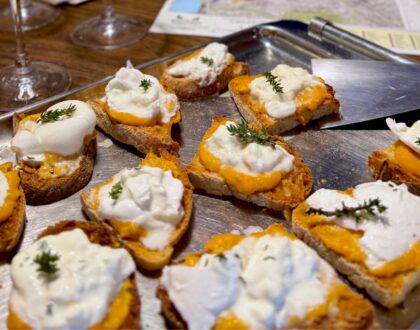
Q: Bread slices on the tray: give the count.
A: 11